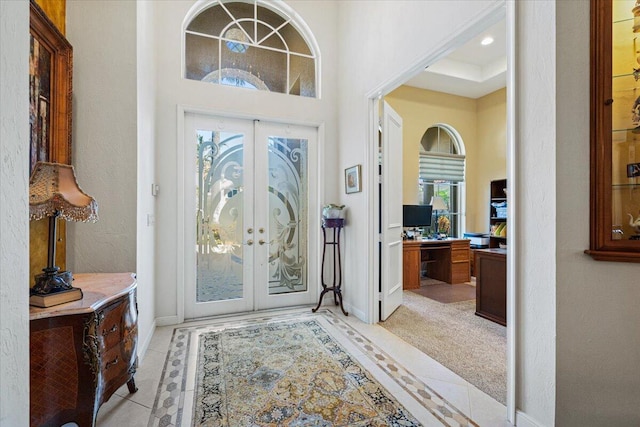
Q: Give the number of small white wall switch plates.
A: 2